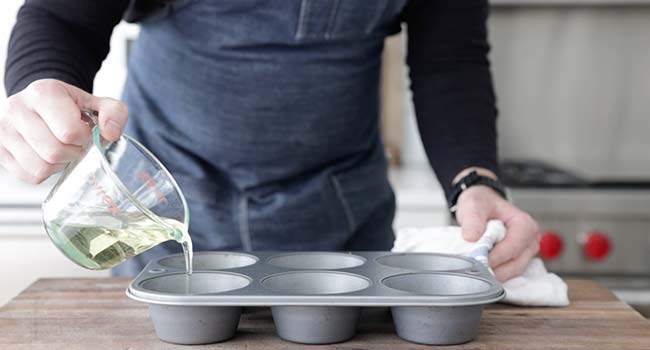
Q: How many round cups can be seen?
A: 6